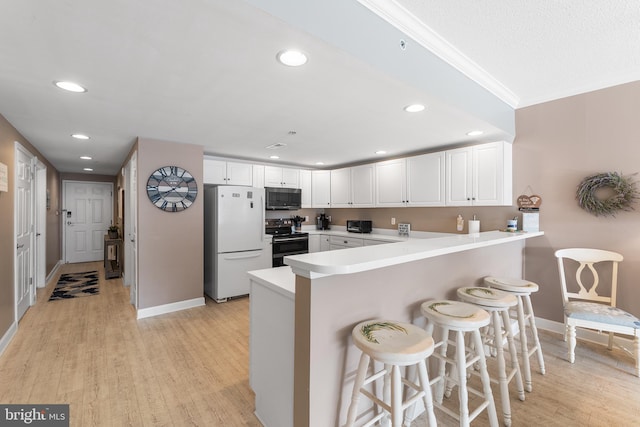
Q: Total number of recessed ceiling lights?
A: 10